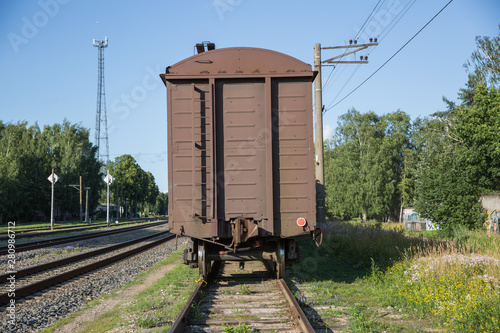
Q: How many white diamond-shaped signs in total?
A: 2